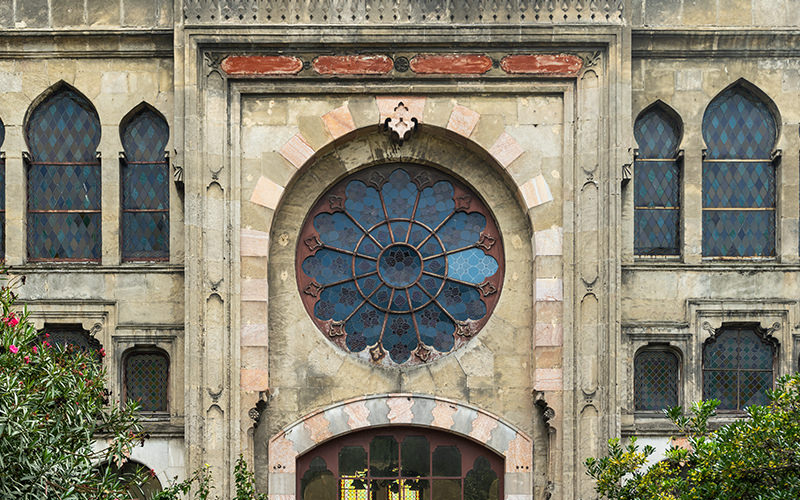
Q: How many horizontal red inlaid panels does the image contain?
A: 4